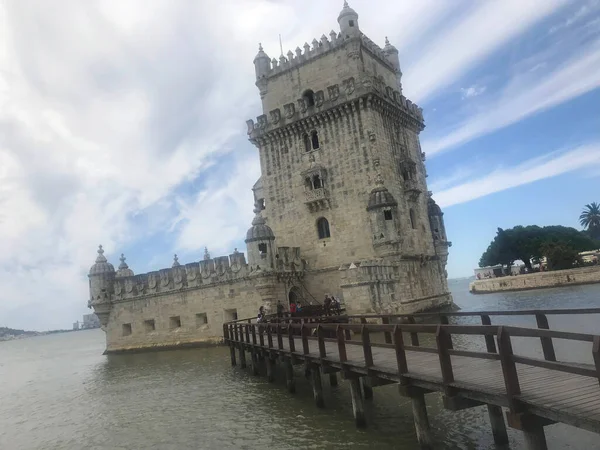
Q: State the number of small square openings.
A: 5